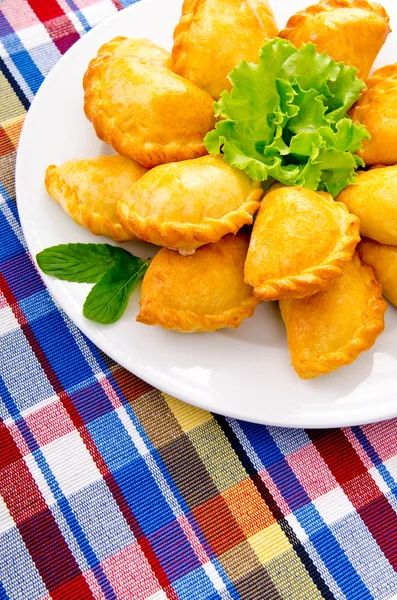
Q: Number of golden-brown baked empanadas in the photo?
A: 12